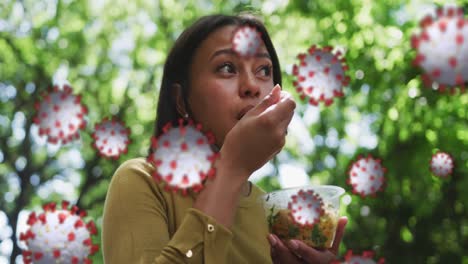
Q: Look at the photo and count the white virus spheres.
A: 11